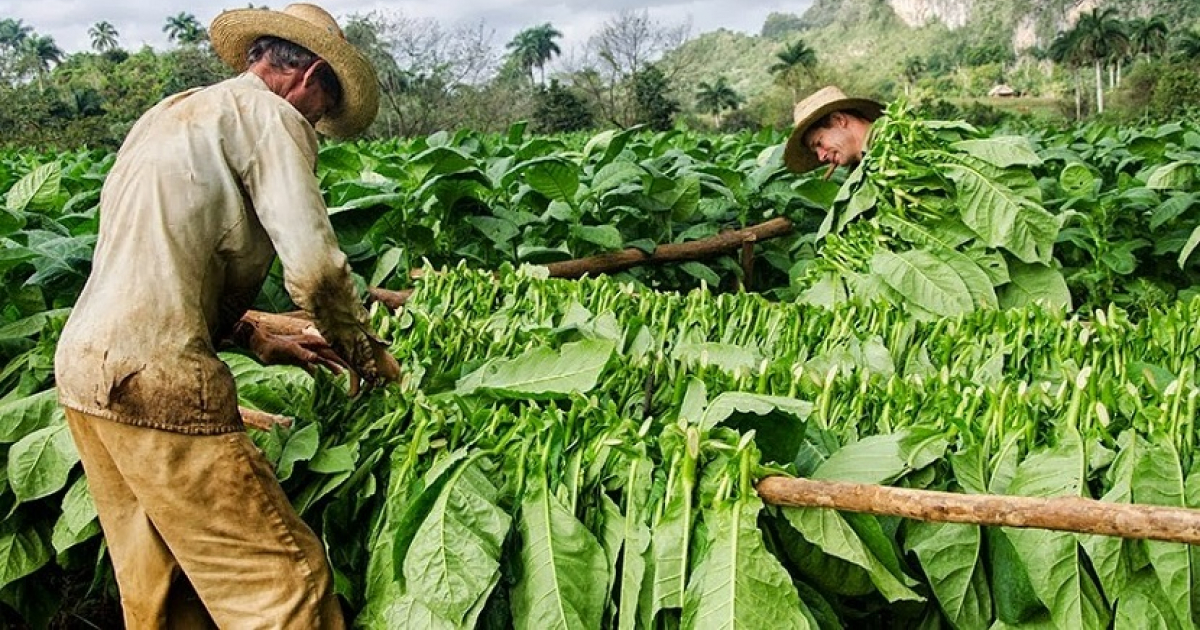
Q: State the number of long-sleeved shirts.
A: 1